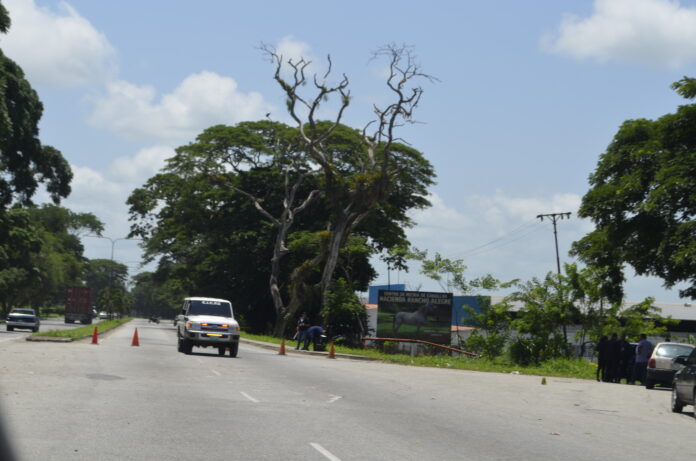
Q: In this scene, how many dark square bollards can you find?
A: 0